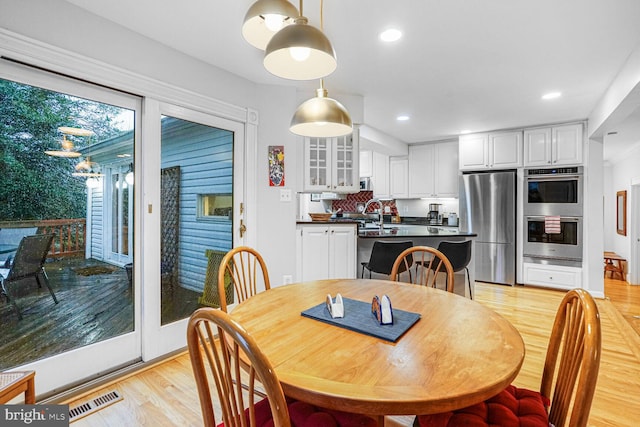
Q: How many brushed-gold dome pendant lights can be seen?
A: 3